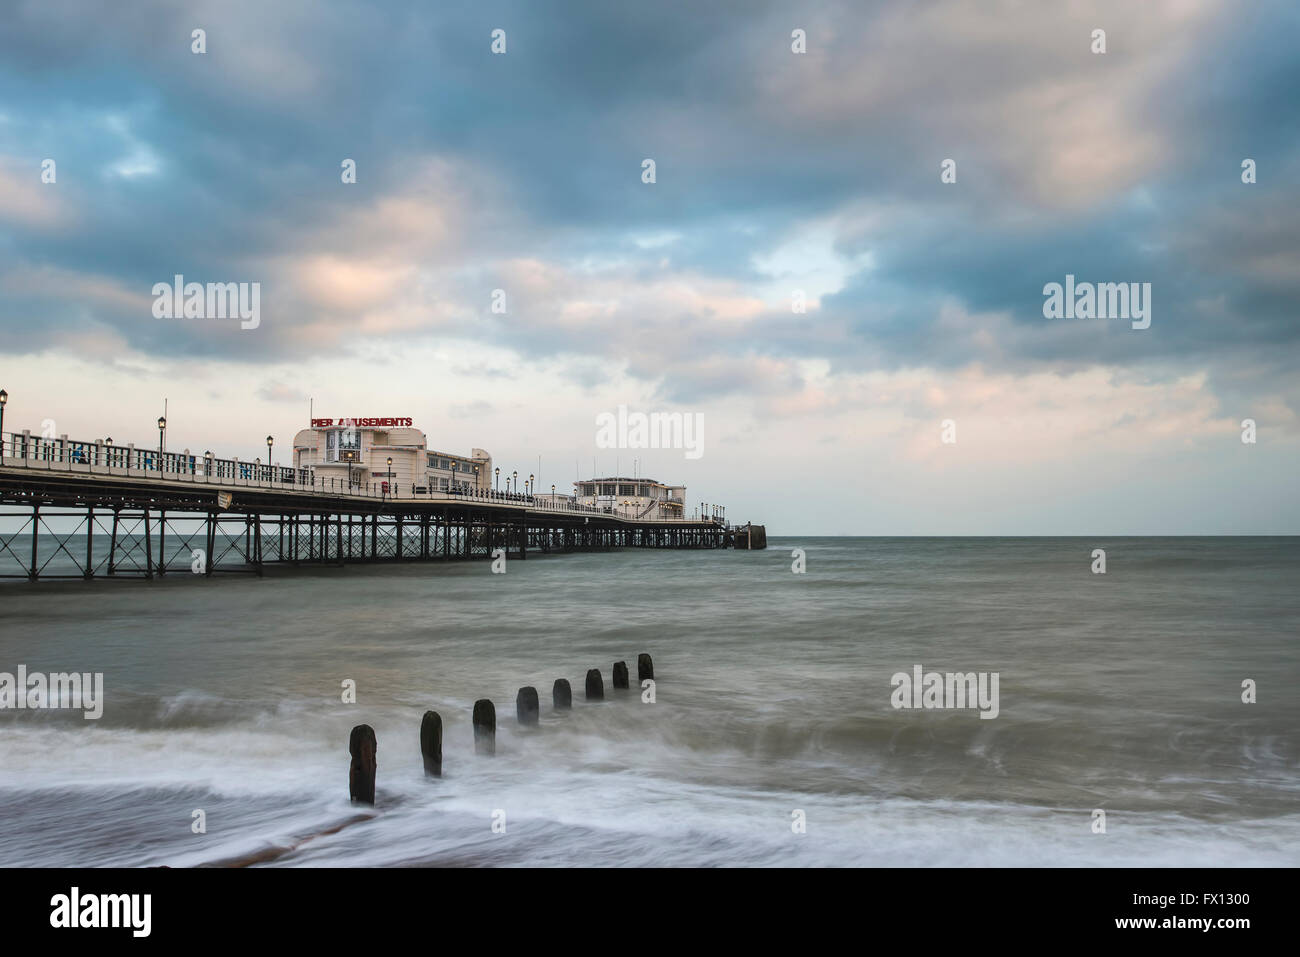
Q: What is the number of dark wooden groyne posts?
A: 8